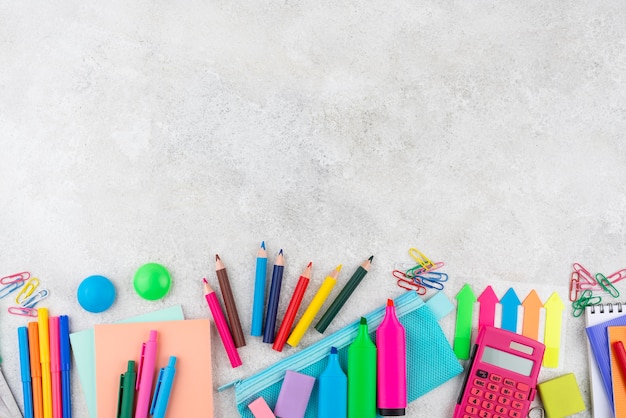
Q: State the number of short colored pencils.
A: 7